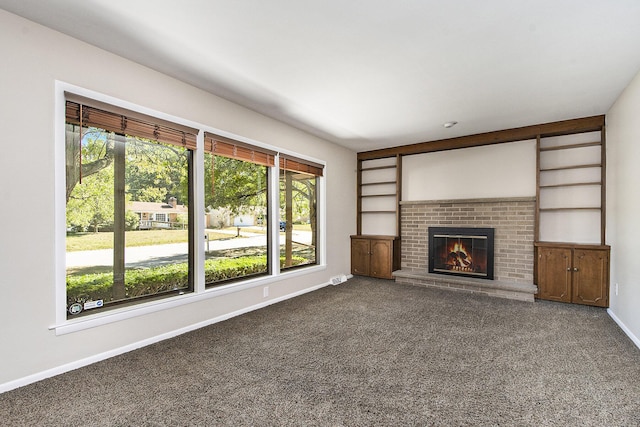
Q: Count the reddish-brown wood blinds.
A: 3